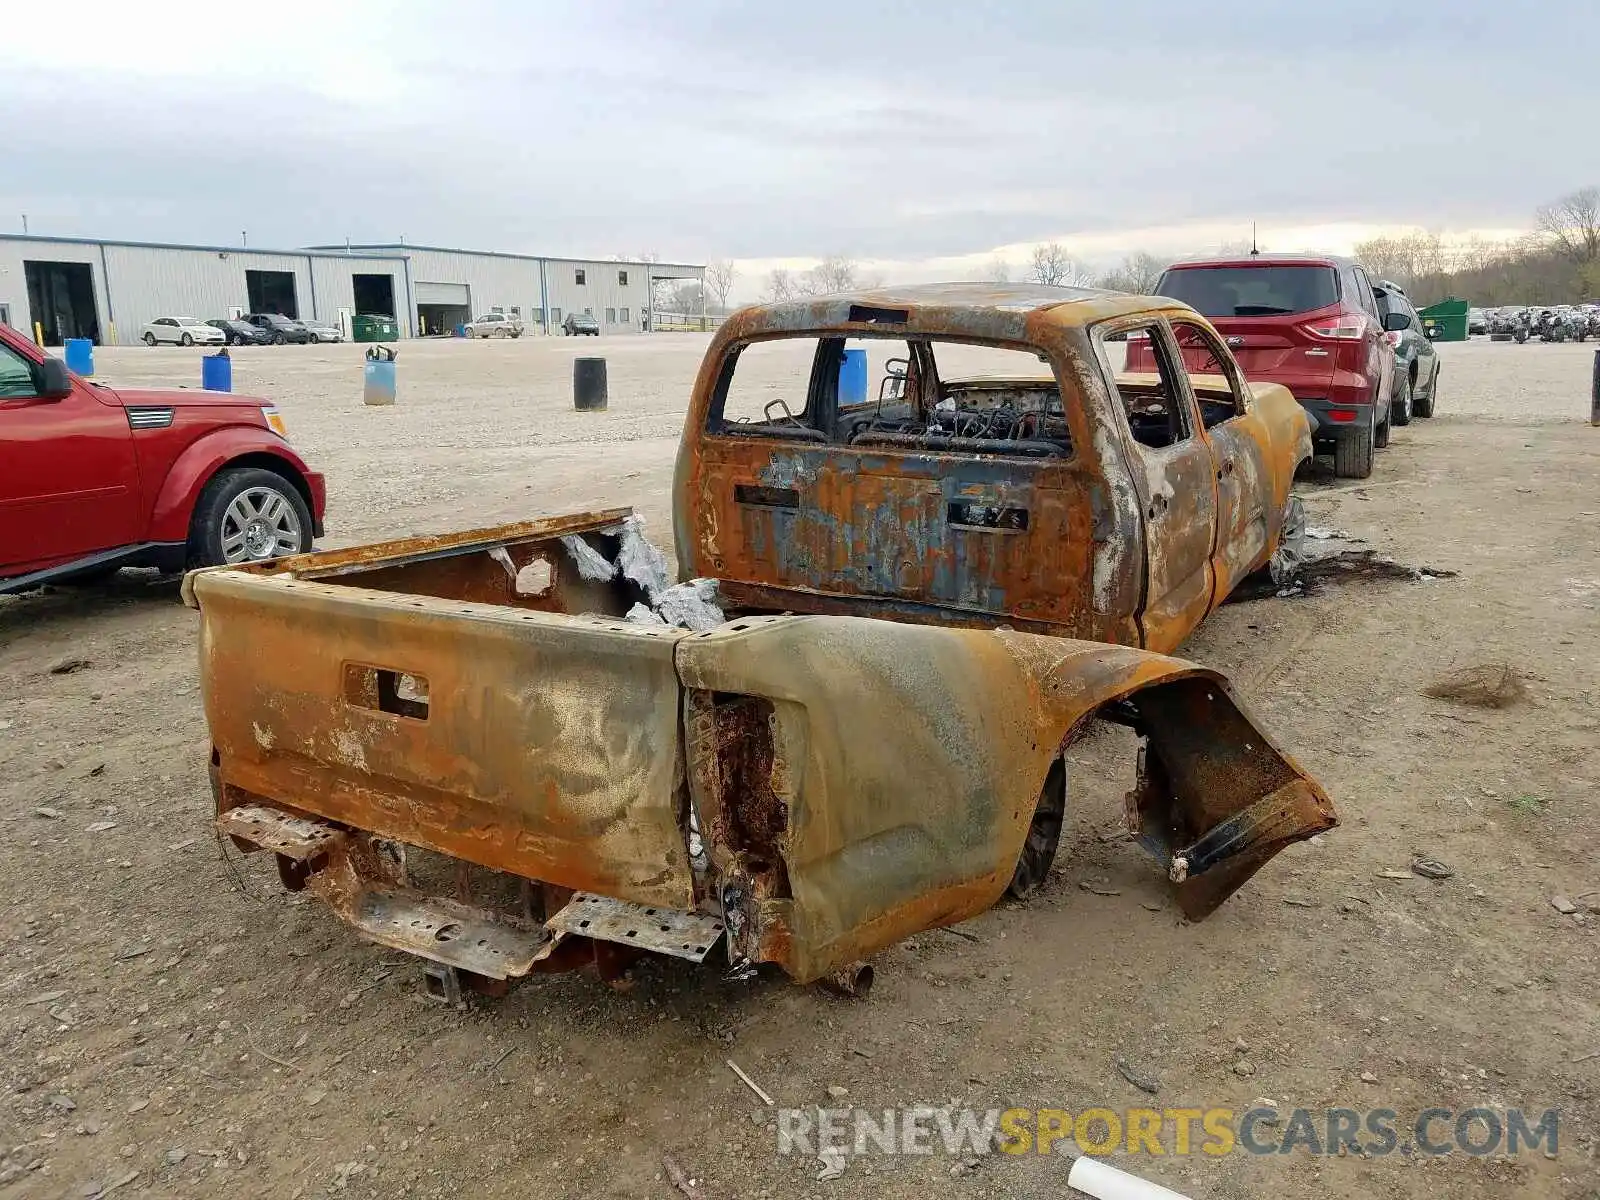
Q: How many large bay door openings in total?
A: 4